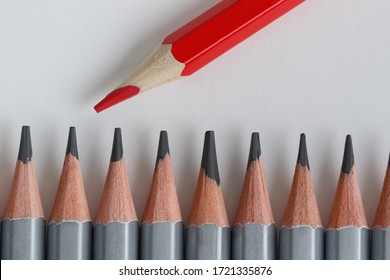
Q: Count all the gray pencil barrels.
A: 9